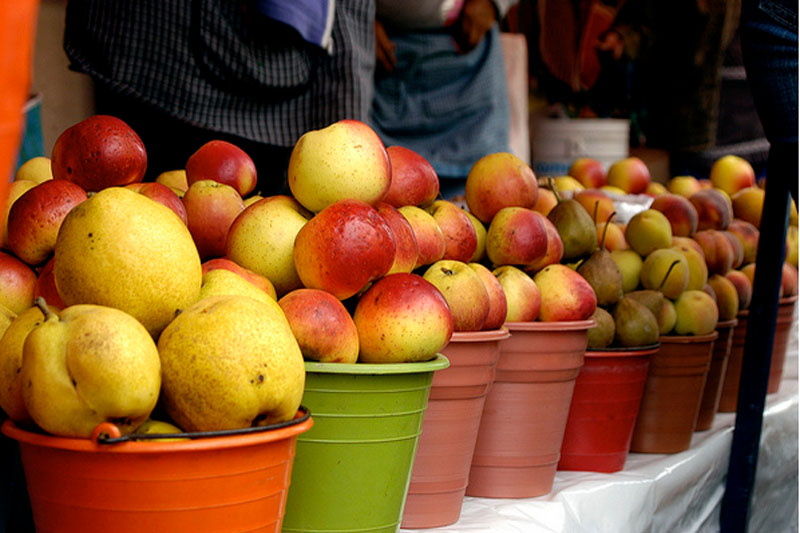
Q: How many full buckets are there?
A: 9